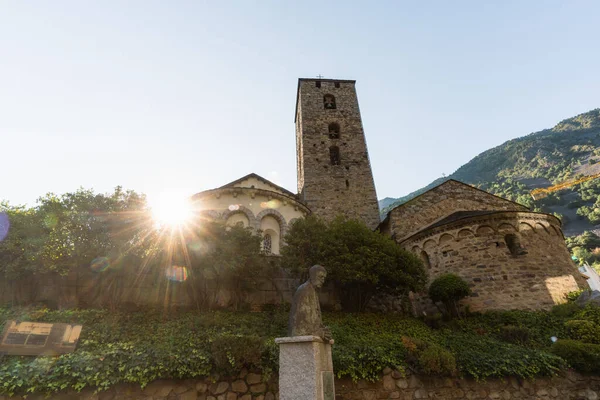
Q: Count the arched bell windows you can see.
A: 3